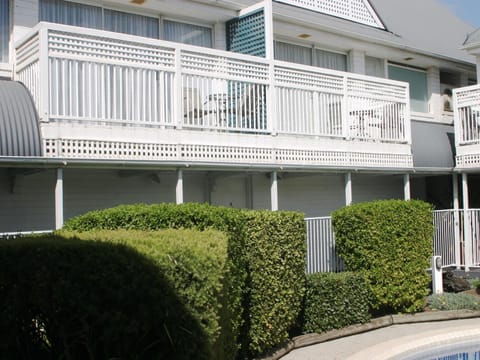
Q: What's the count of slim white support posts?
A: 7